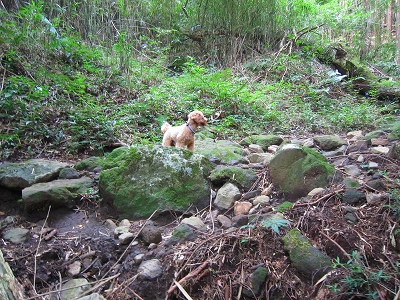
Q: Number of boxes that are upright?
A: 0